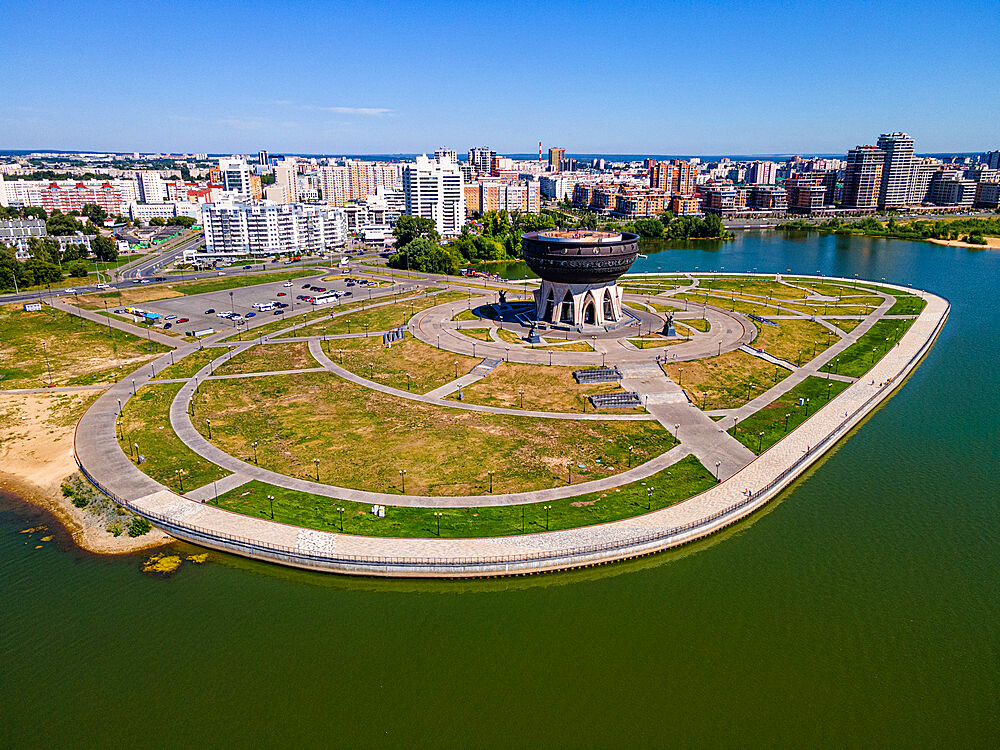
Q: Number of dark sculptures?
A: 3